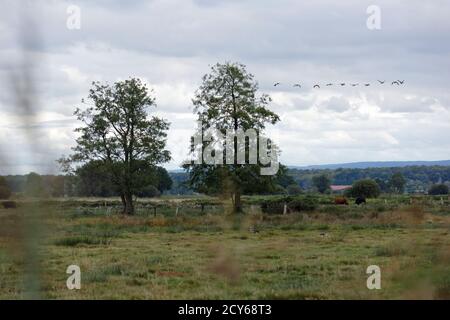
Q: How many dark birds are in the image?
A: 10